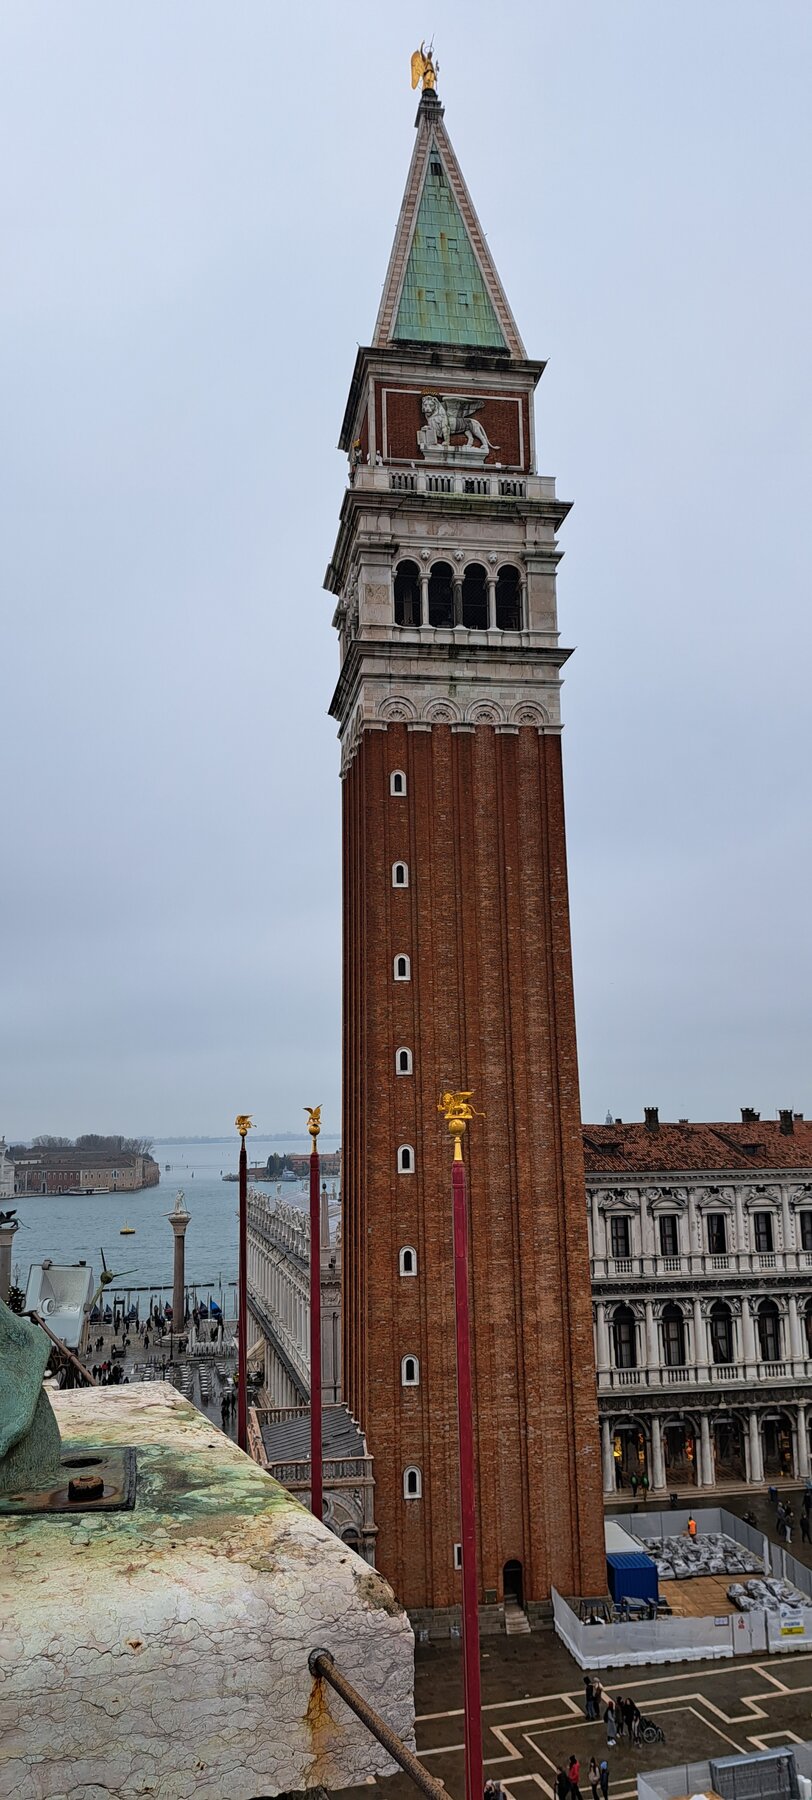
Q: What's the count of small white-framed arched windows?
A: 8